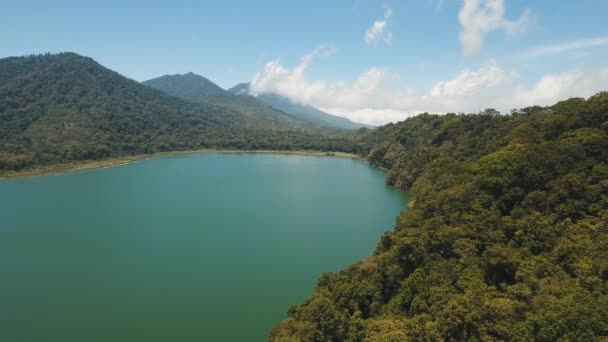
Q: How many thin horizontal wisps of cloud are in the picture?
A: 1